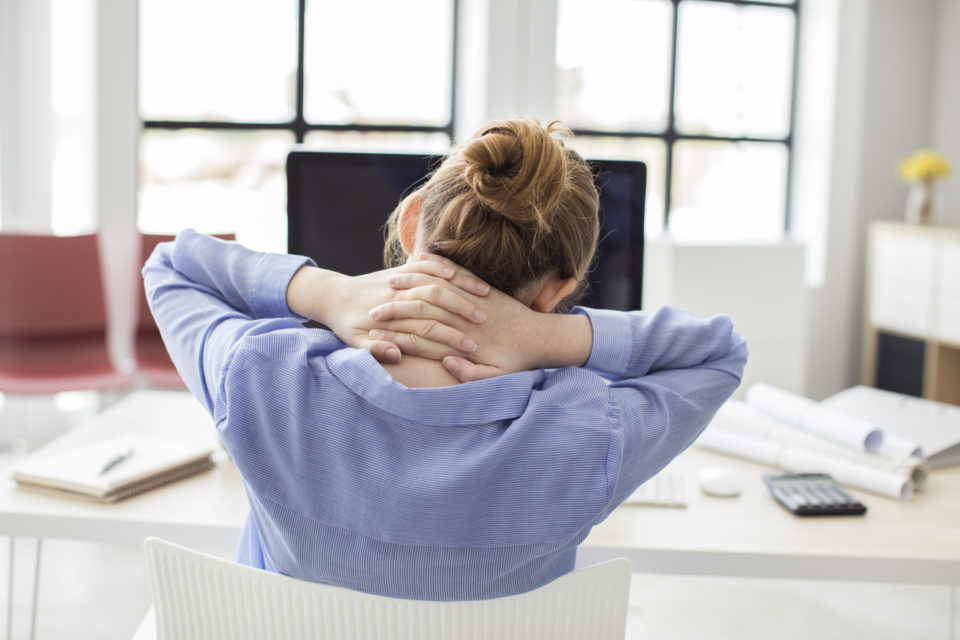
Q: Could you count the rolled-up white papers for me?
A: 4